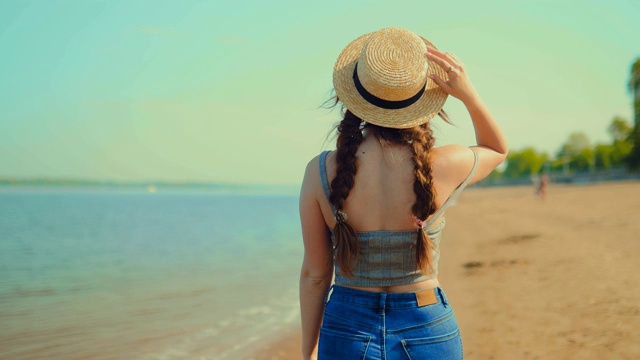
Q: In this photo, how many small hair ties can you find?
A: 2